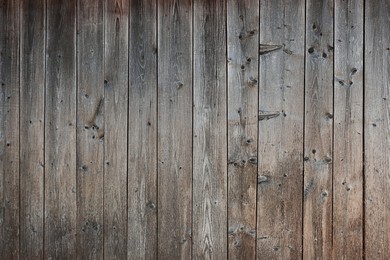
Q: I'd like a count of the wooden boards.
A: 13